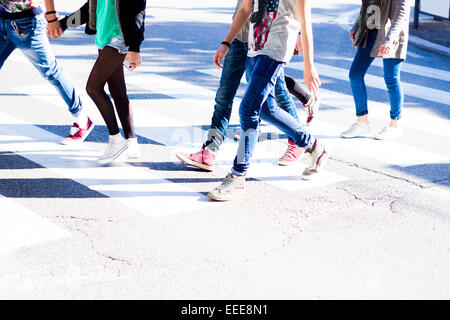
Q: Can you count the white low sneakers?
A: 2